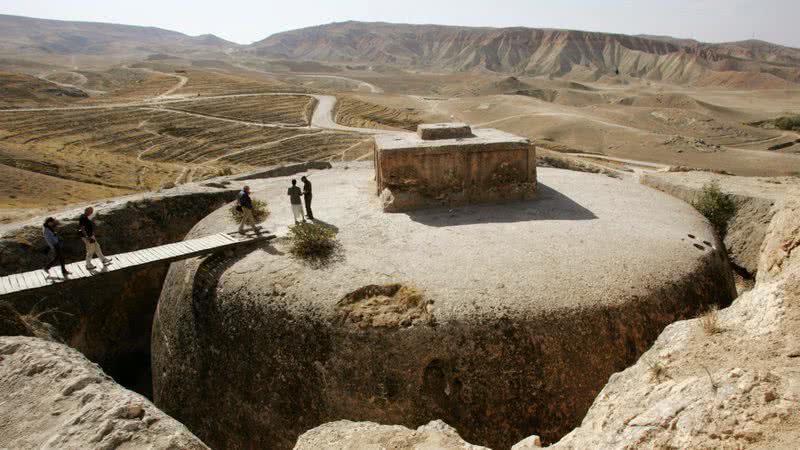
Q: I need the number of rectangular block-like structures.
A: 2